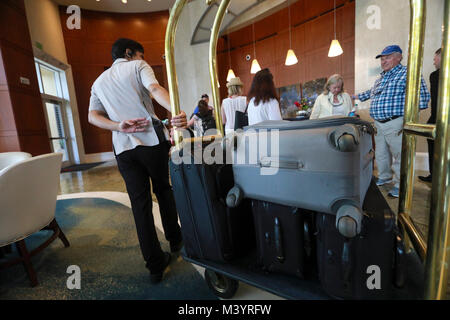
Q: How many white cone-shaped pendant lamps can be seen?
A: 4